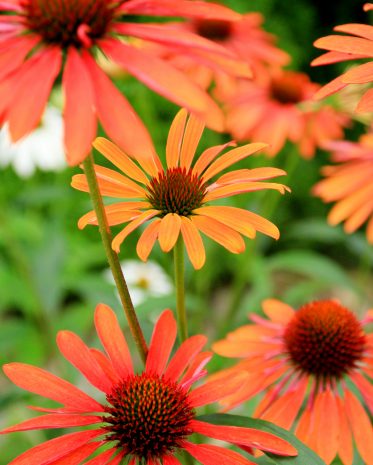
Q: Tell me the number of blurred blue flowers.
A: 0